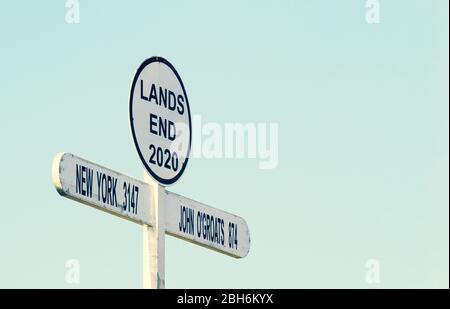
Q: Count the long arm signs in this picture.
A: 2